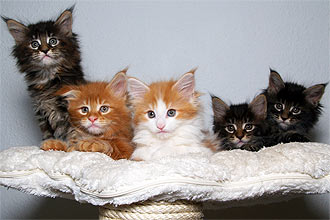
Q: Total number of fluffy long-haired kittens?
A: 5